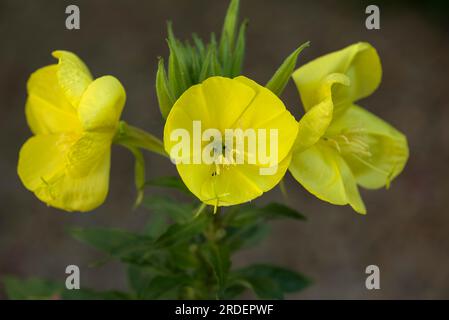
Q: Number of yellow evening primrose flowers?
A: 3